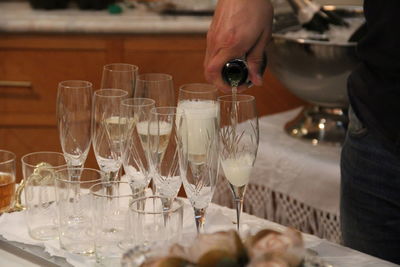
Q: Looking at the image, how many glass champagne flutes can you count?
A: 9